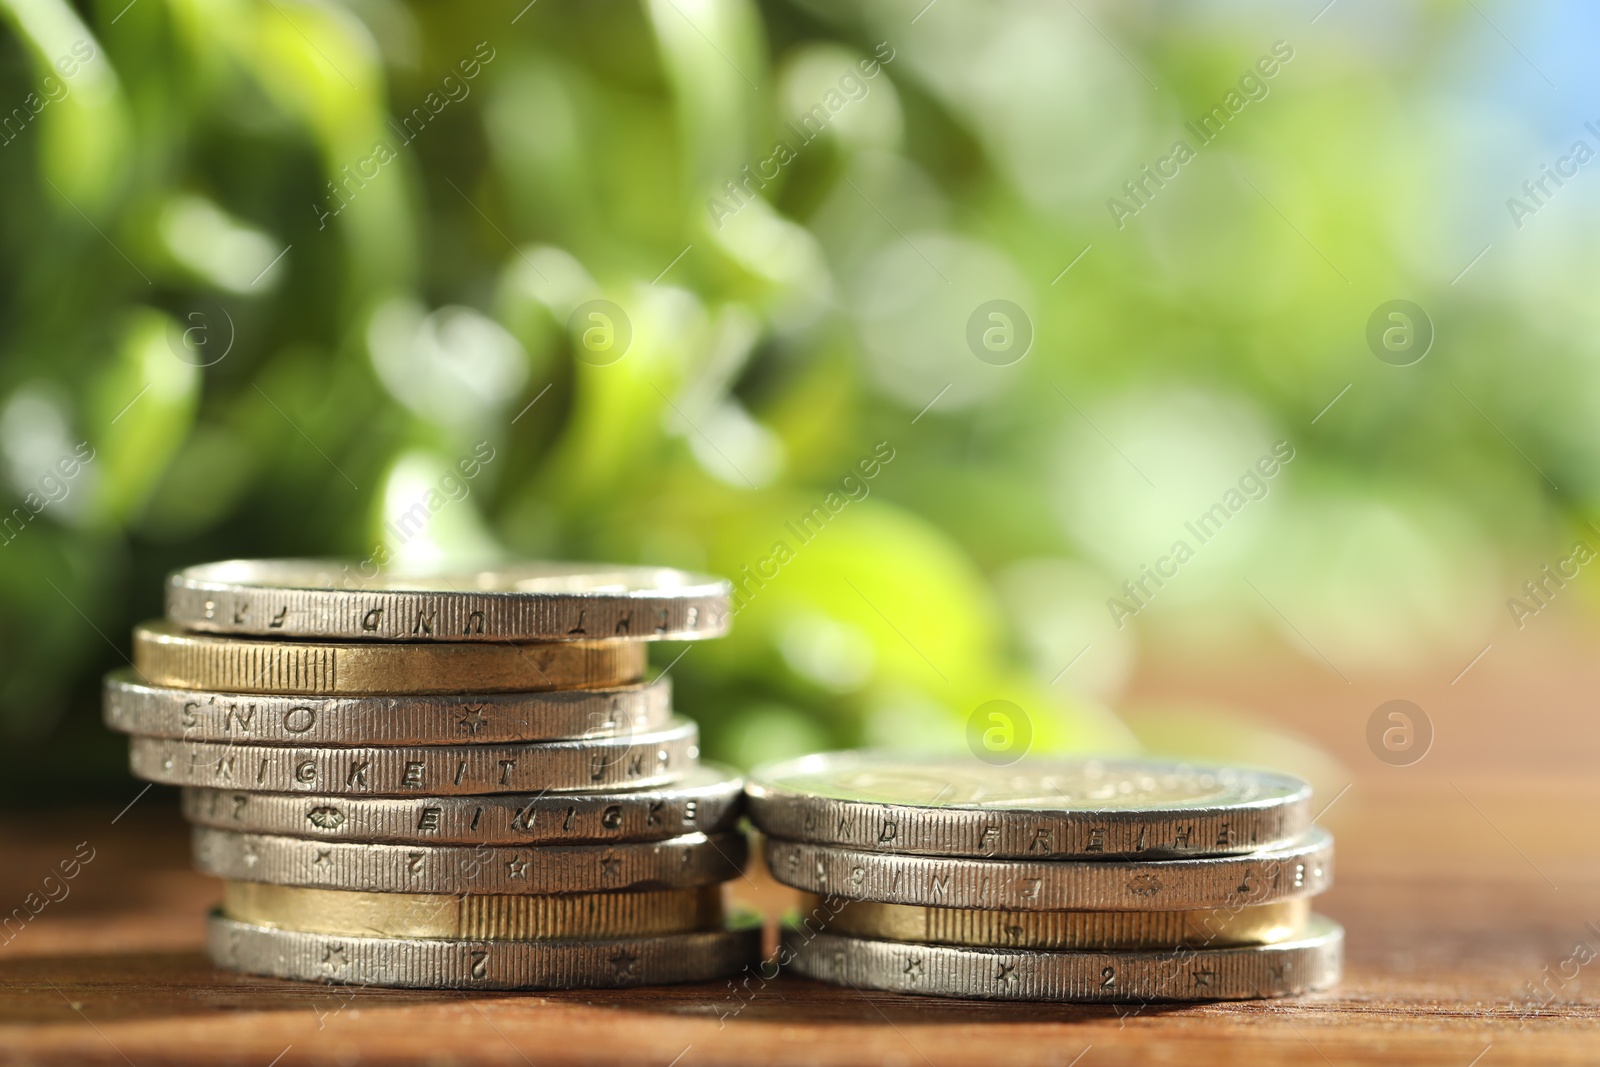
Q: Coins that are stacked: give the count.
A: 12